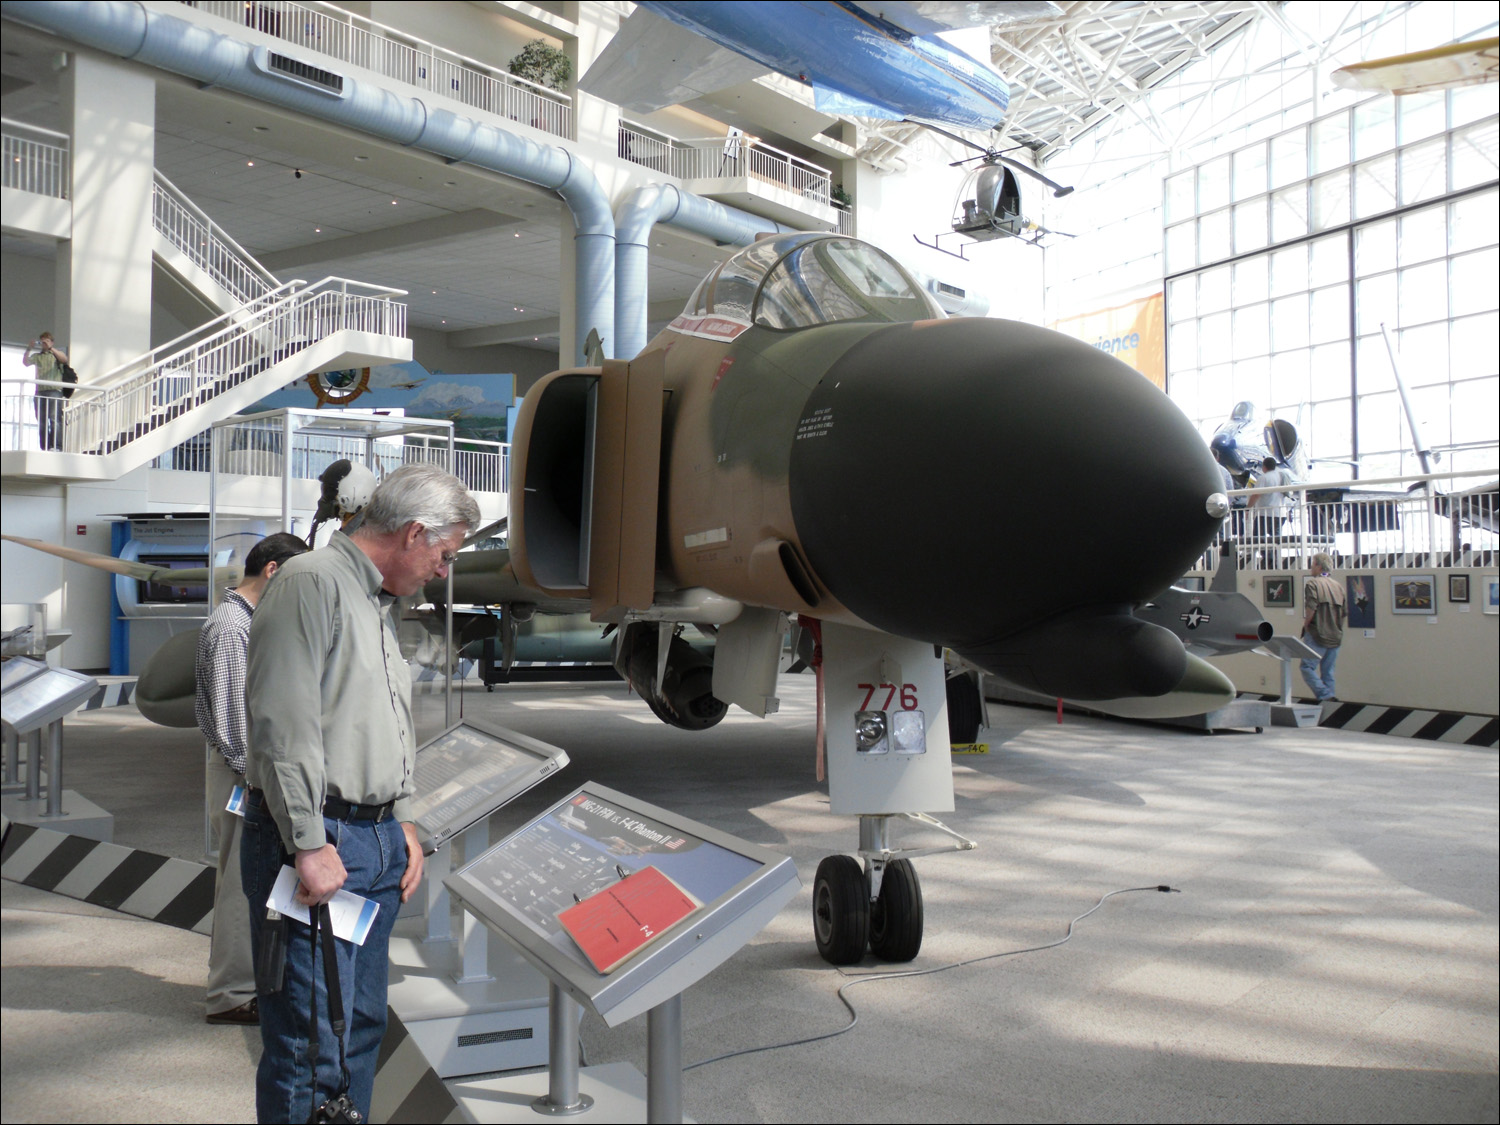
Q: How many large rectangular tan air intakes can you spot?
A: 1